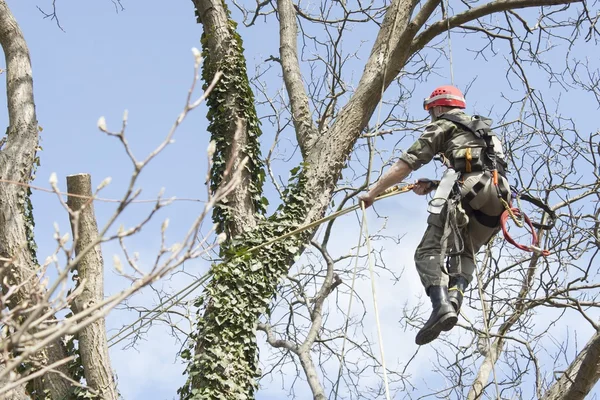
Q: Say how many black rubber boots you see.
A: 2